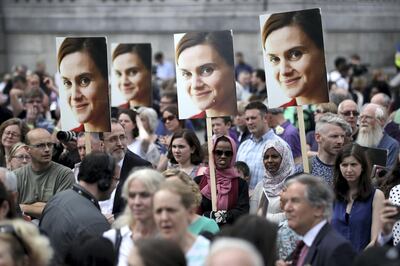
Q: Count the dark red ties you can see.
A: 1